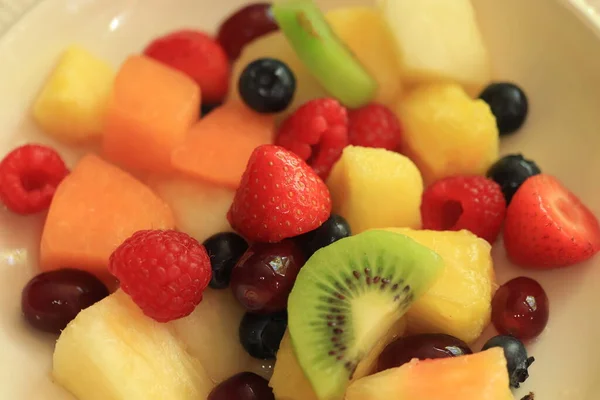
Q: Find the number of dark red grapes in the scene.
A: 6